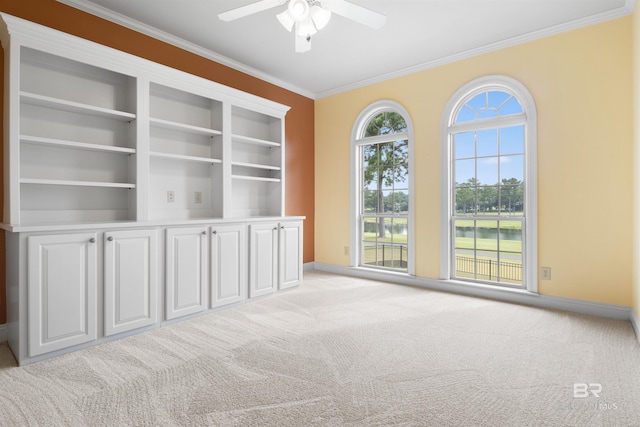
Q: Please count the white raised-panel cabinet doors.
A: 6